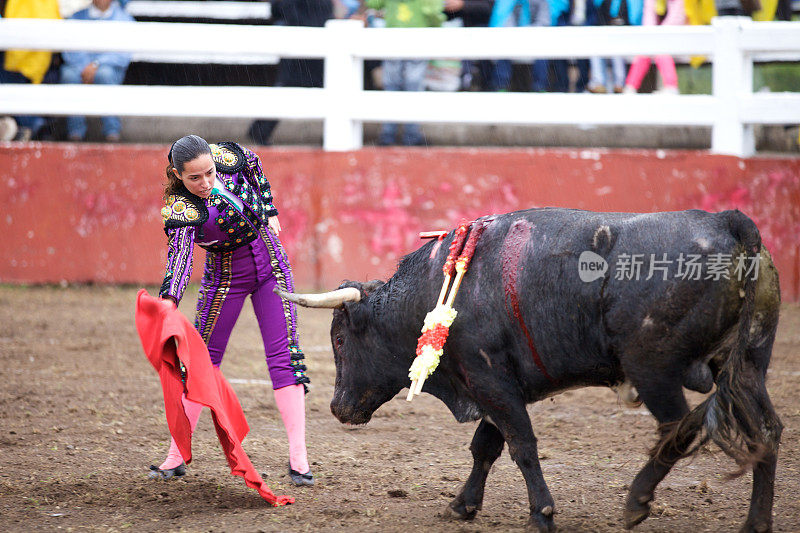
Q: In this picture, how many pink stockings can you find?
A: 2